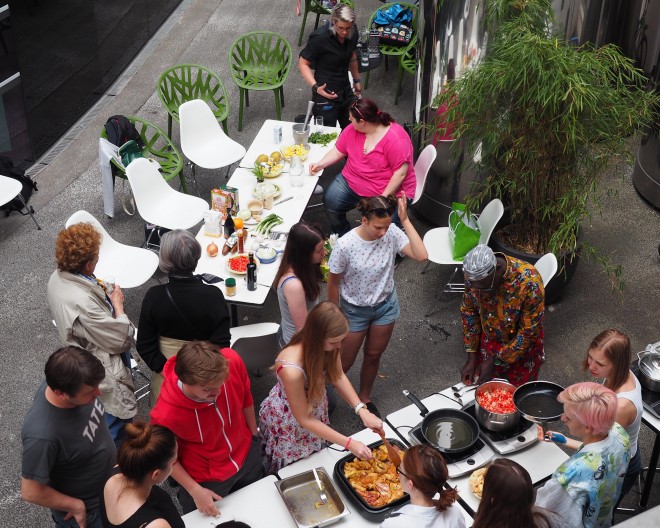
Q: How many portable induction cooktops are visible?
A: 3